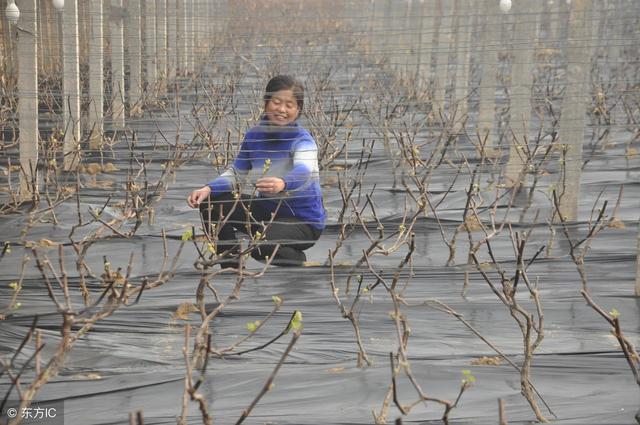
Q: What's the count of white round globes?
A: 3